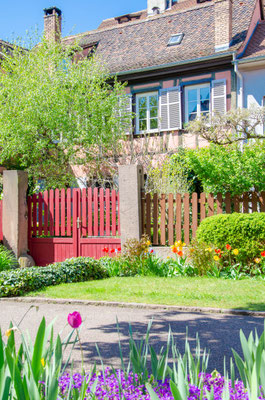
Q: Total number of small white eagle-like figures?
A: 0